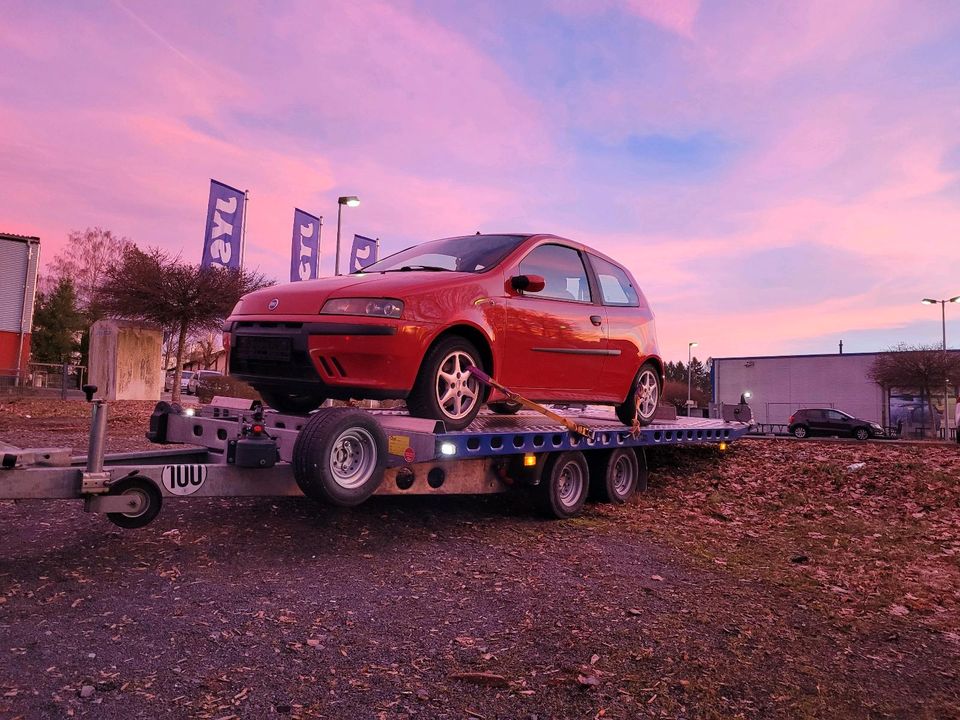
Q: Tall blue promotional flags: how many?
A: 3